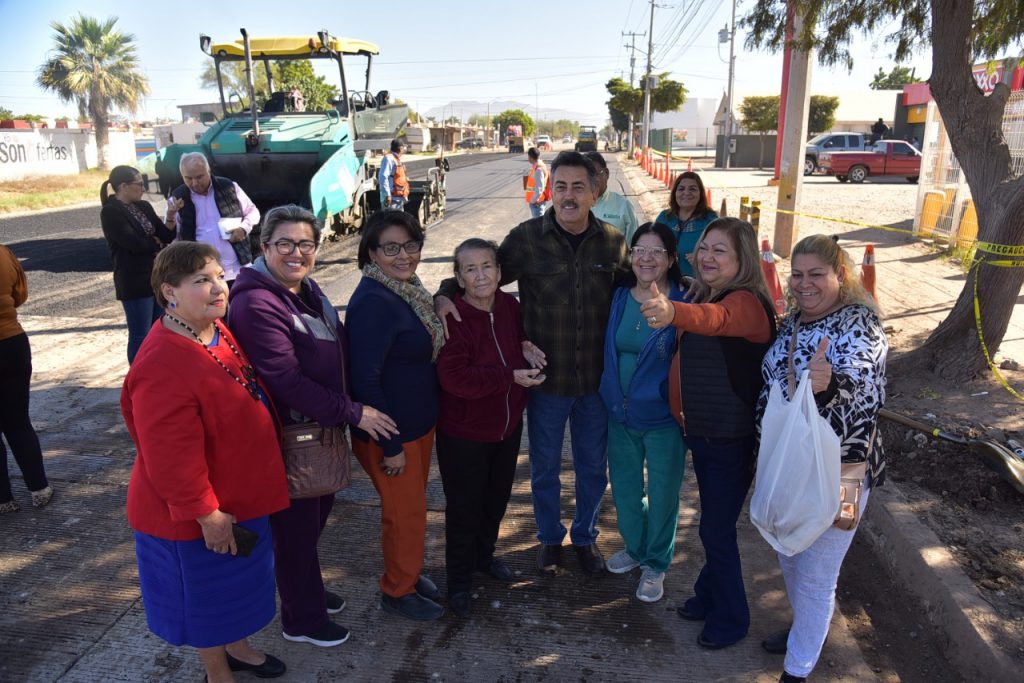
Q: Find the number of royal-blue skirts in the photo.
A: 1